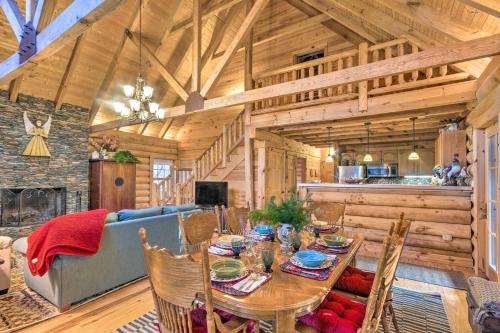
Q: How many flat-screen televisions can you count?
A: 1